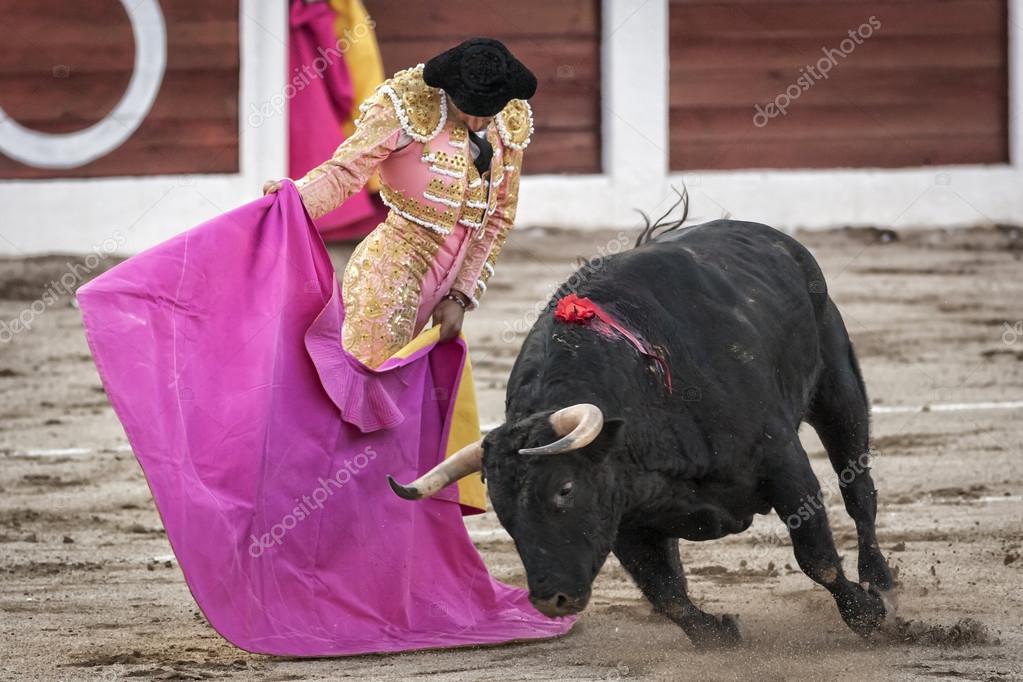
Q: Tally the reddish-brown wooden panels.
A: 3